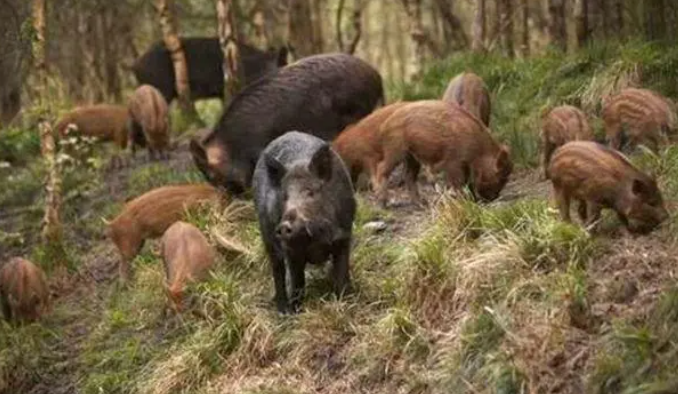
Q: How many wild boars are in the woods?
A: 14